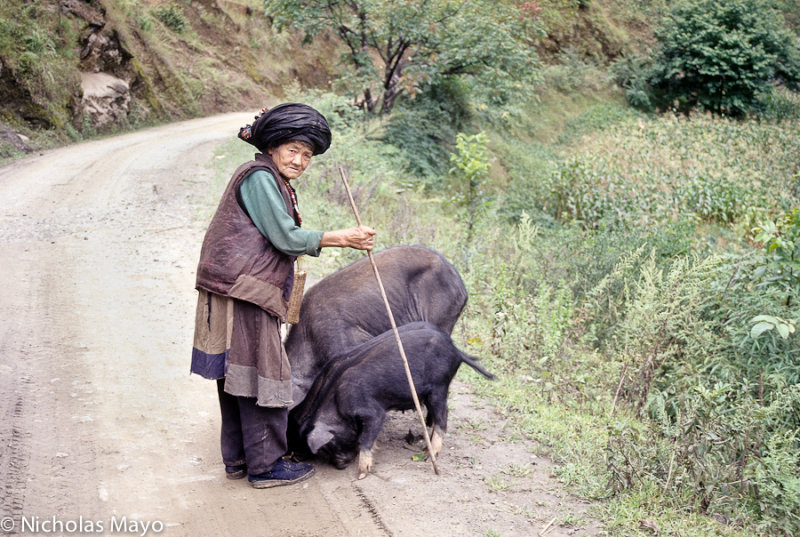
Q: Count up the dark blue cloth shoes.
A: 2